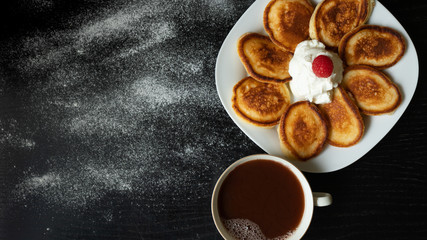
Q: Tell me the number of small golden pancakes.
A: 8